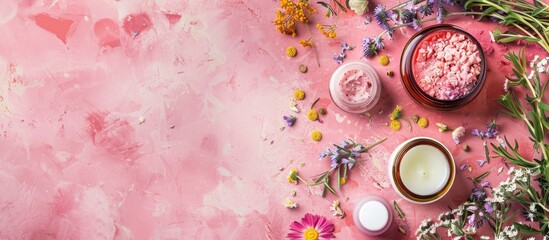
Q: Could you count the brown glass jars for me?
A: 2